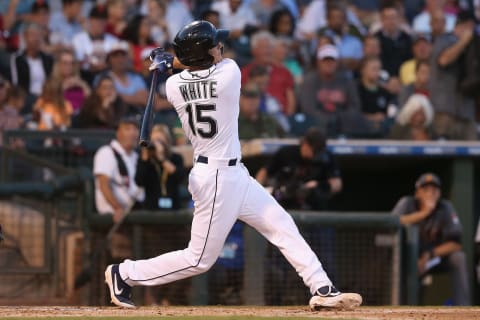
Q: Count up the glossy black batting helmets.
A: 1